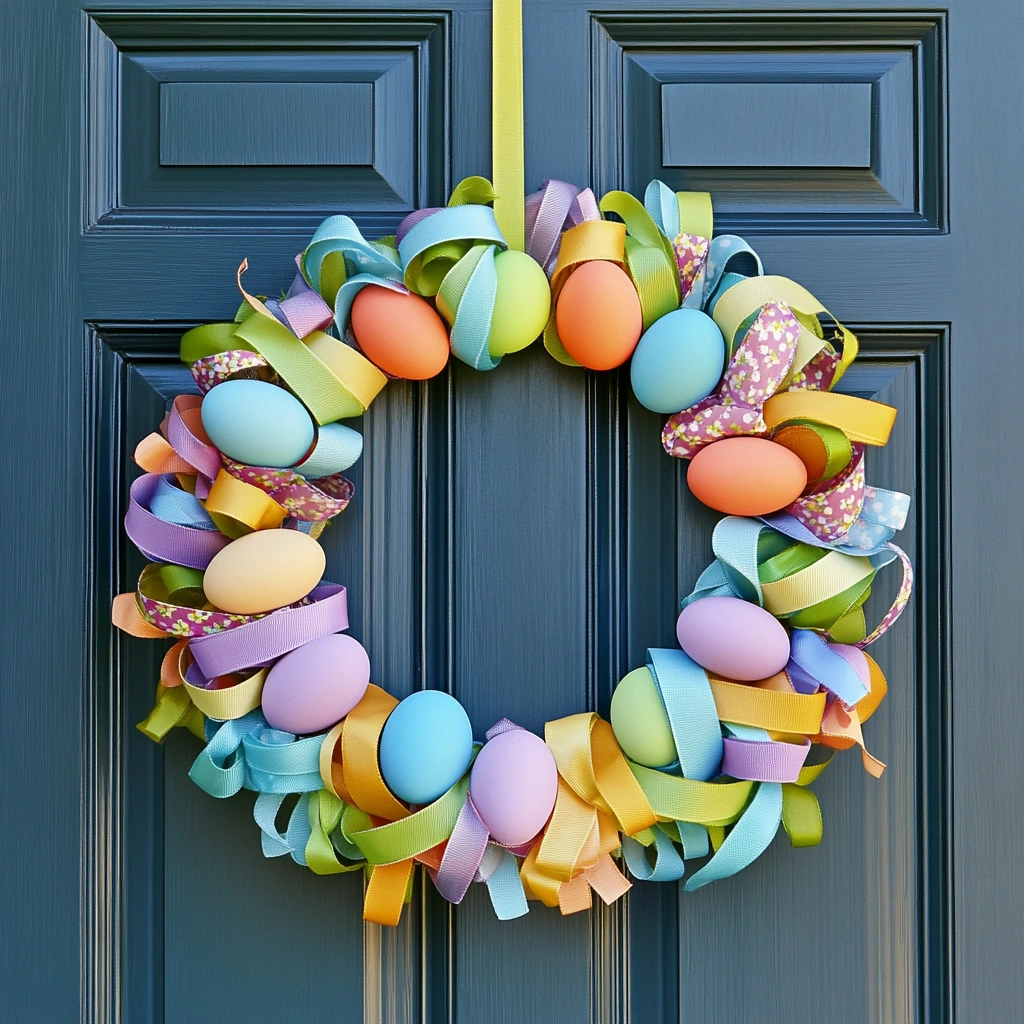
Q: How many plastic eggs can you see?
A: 12